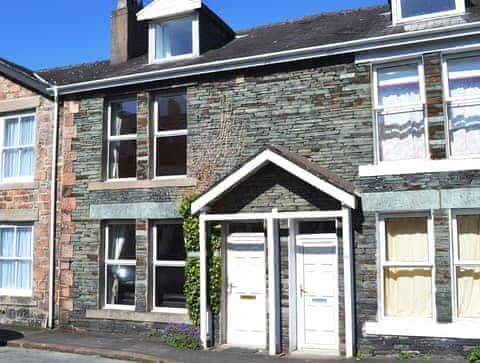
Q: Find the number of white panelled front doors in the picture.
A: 2